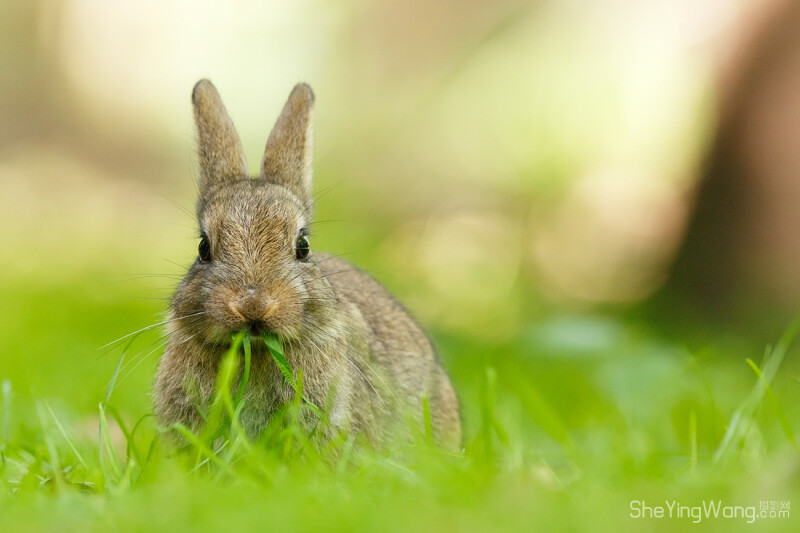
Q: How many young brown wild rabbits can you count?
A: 1